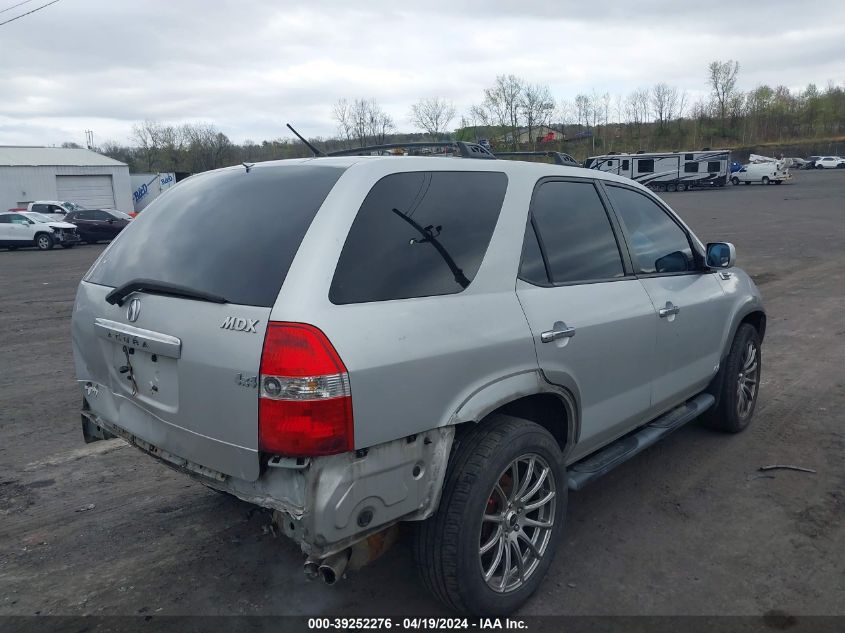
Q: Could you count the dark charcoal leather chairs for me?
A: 0